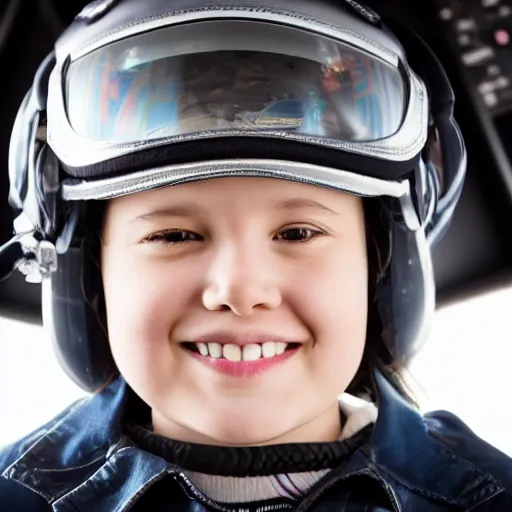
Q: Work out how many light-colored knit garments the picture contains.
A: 1